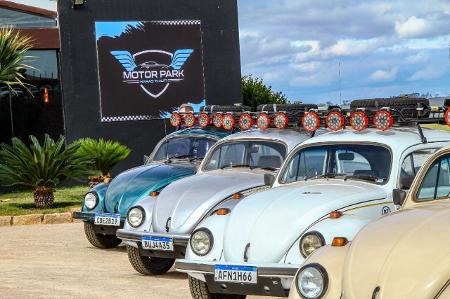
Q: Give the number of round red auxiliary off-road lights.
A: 13